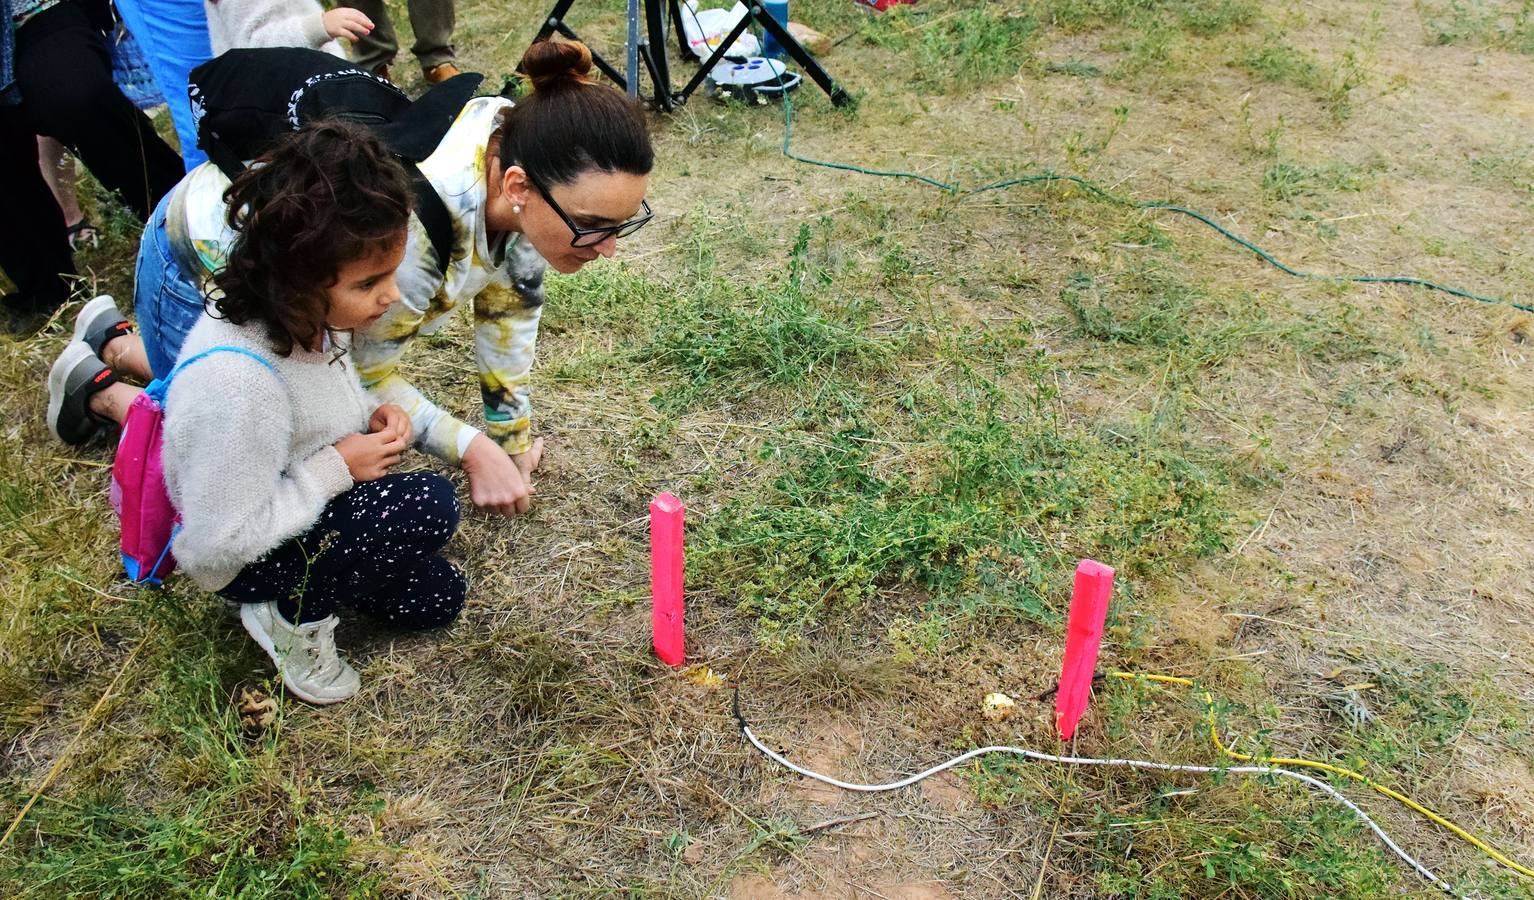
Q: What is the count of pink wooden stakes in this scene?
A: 2